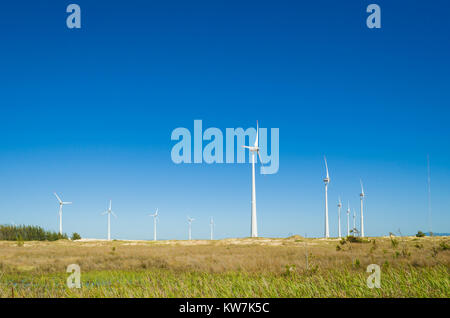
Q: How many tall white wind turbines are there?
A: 11